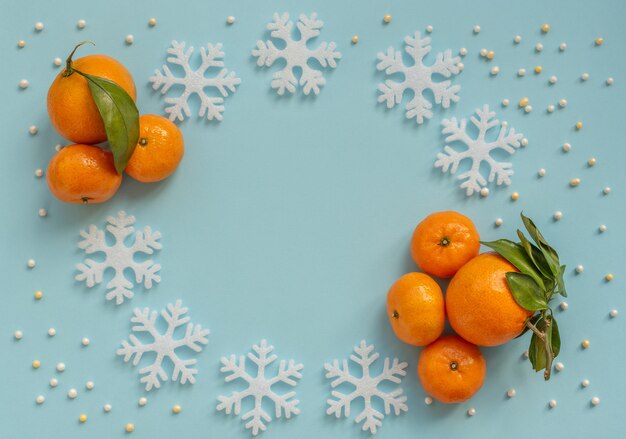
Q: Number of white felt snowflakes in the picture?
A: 8